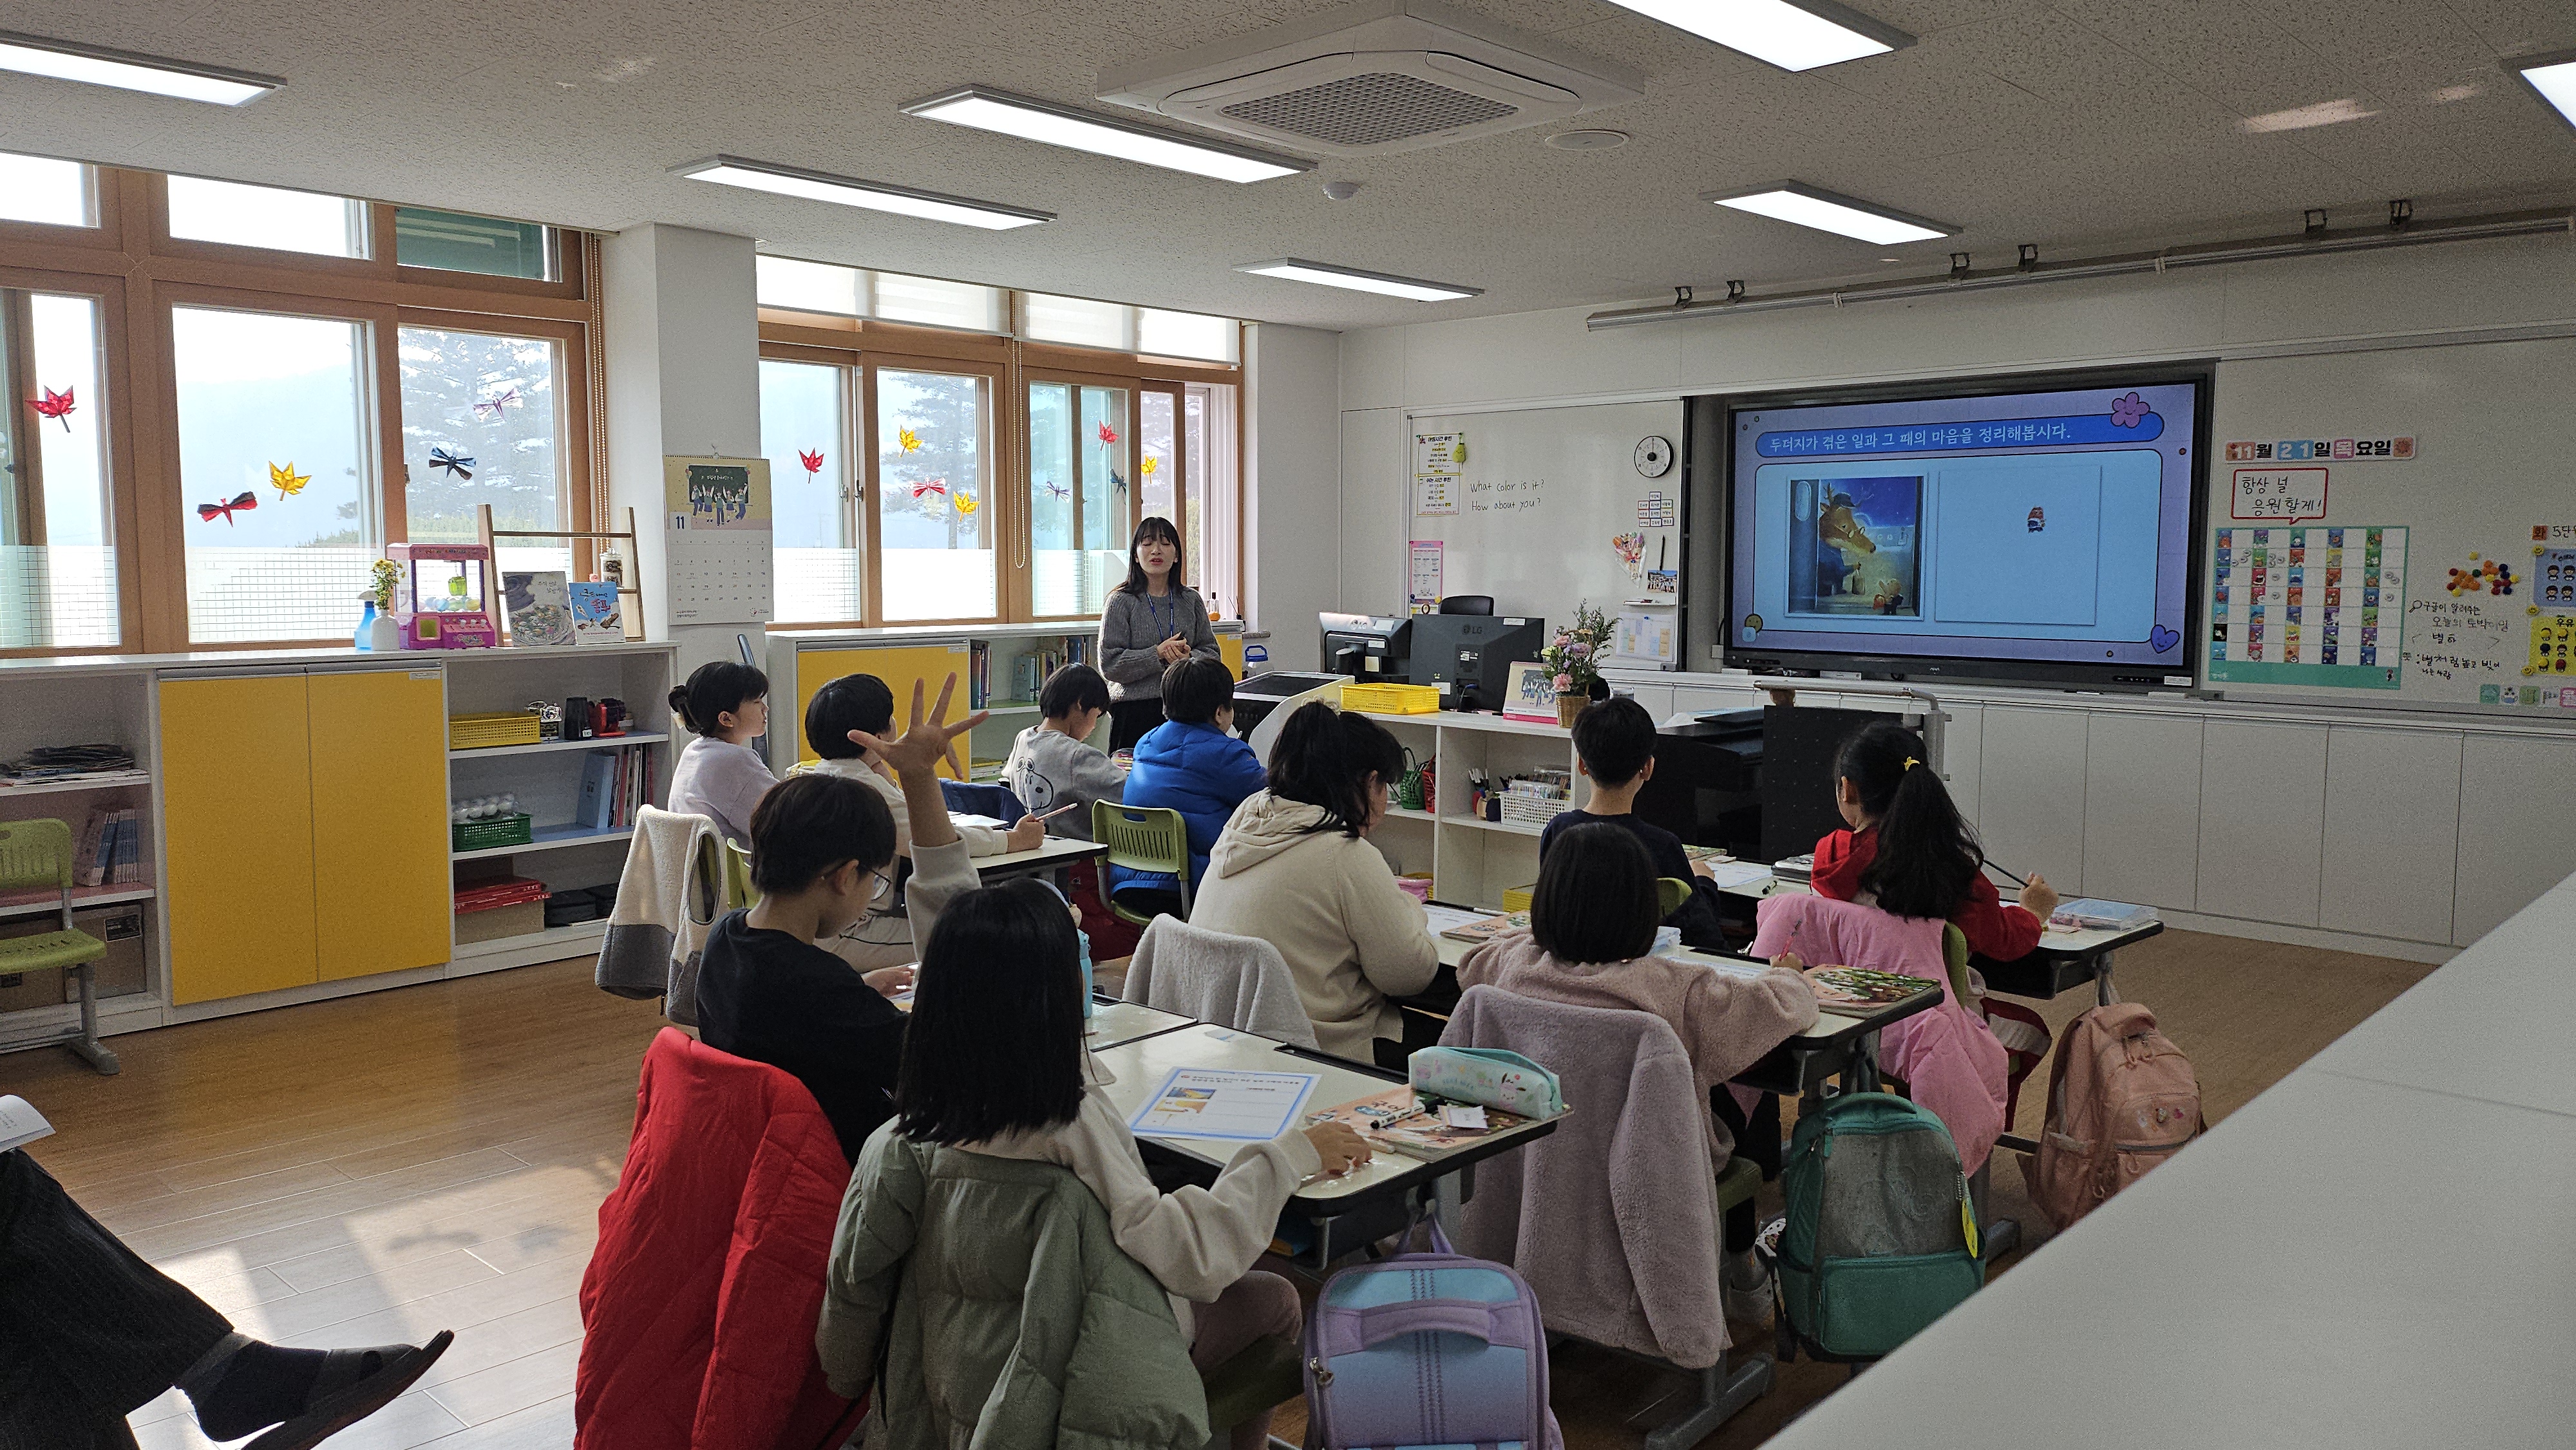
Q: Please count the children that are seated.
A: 10